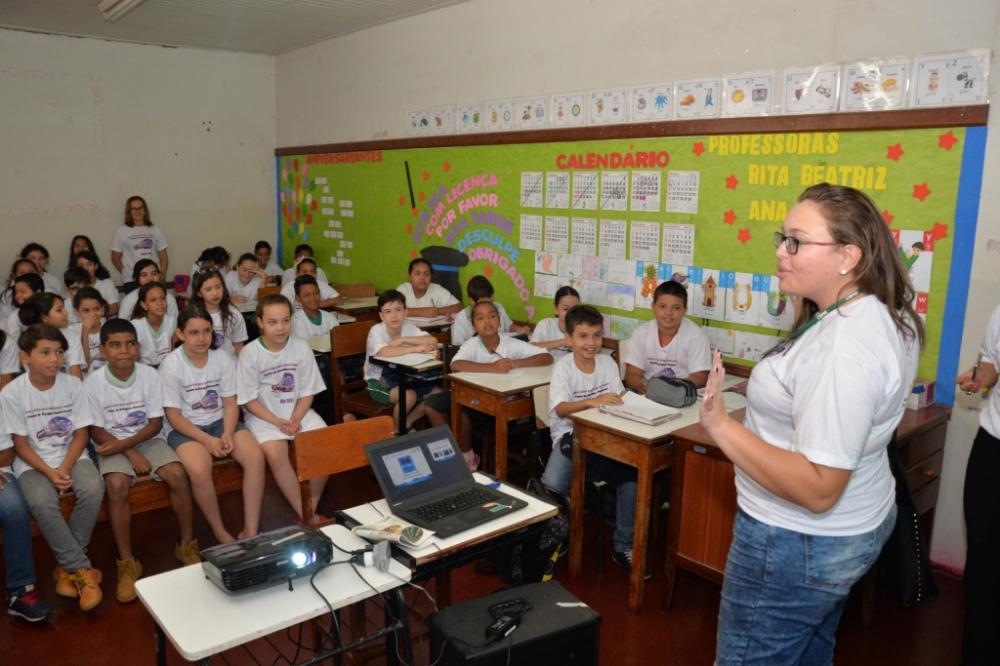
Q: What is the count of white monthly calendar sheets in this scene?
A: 12